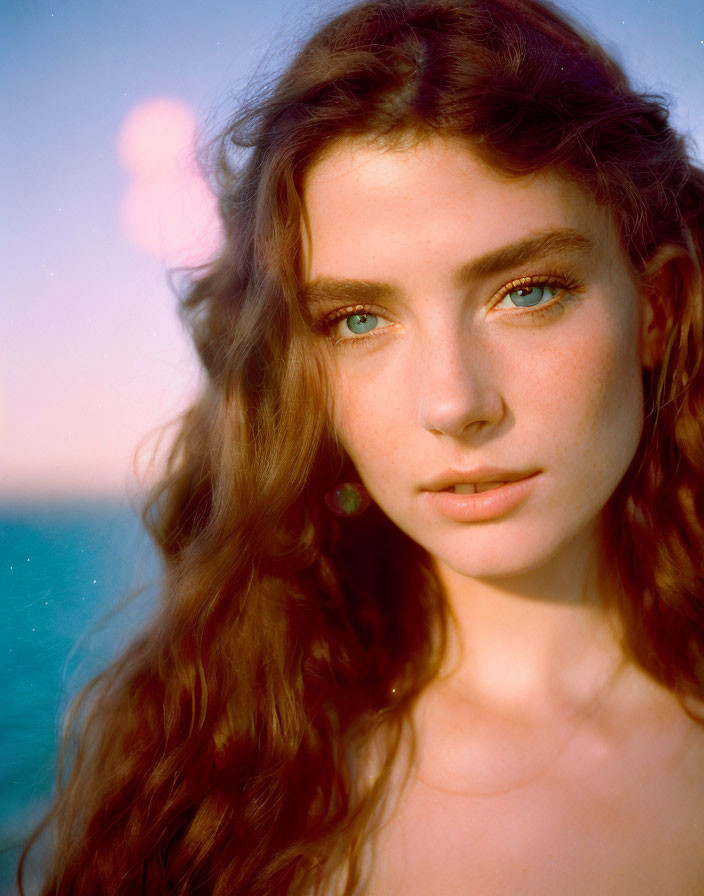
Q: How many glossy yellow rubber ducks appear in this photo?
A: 0